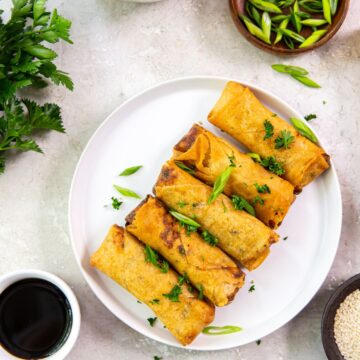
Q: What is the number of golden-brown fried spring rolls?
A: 5